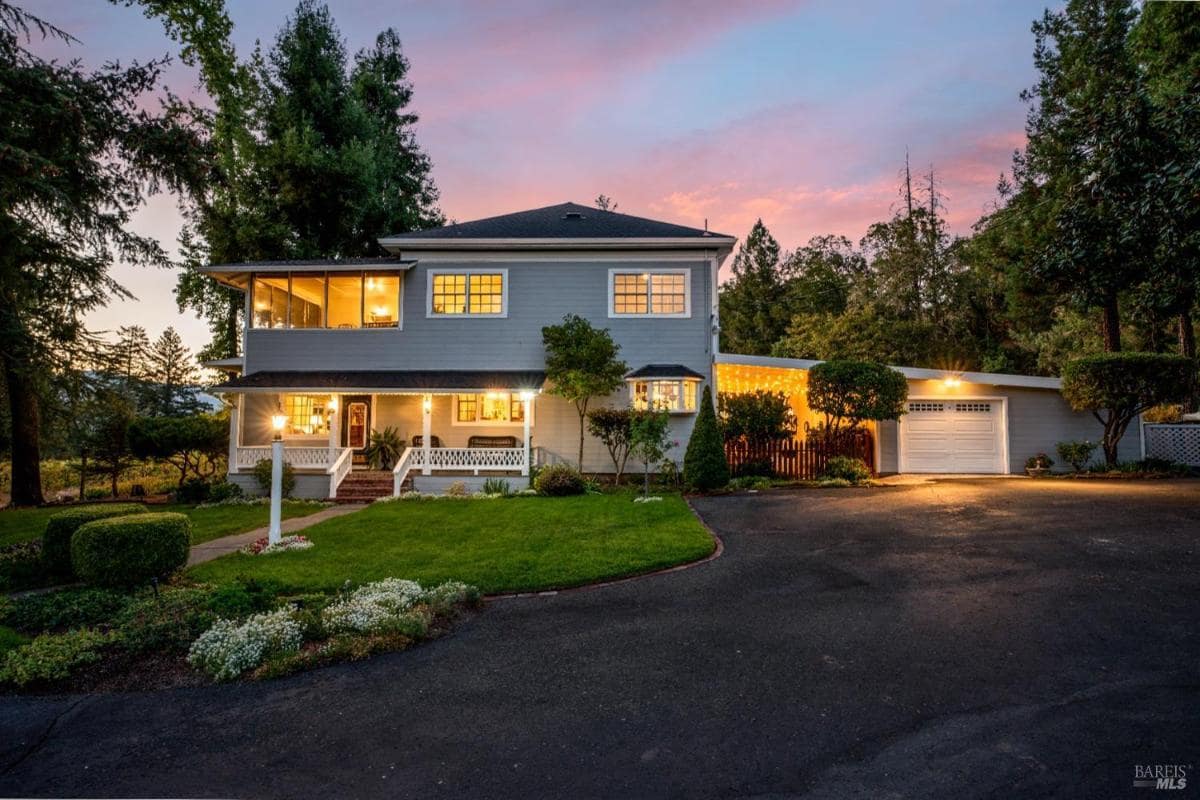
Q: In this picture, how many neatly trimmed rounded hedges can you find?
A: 2